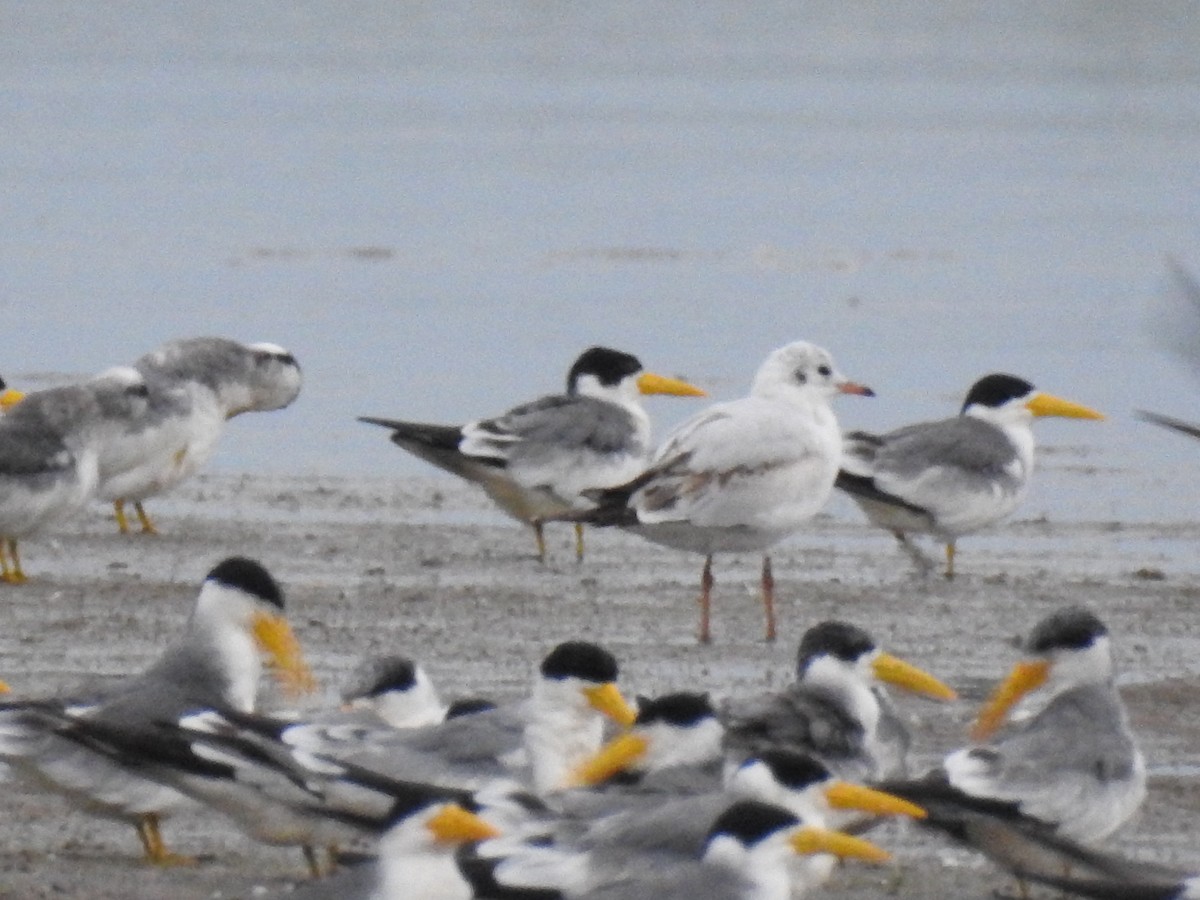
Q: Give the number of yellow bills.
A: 12